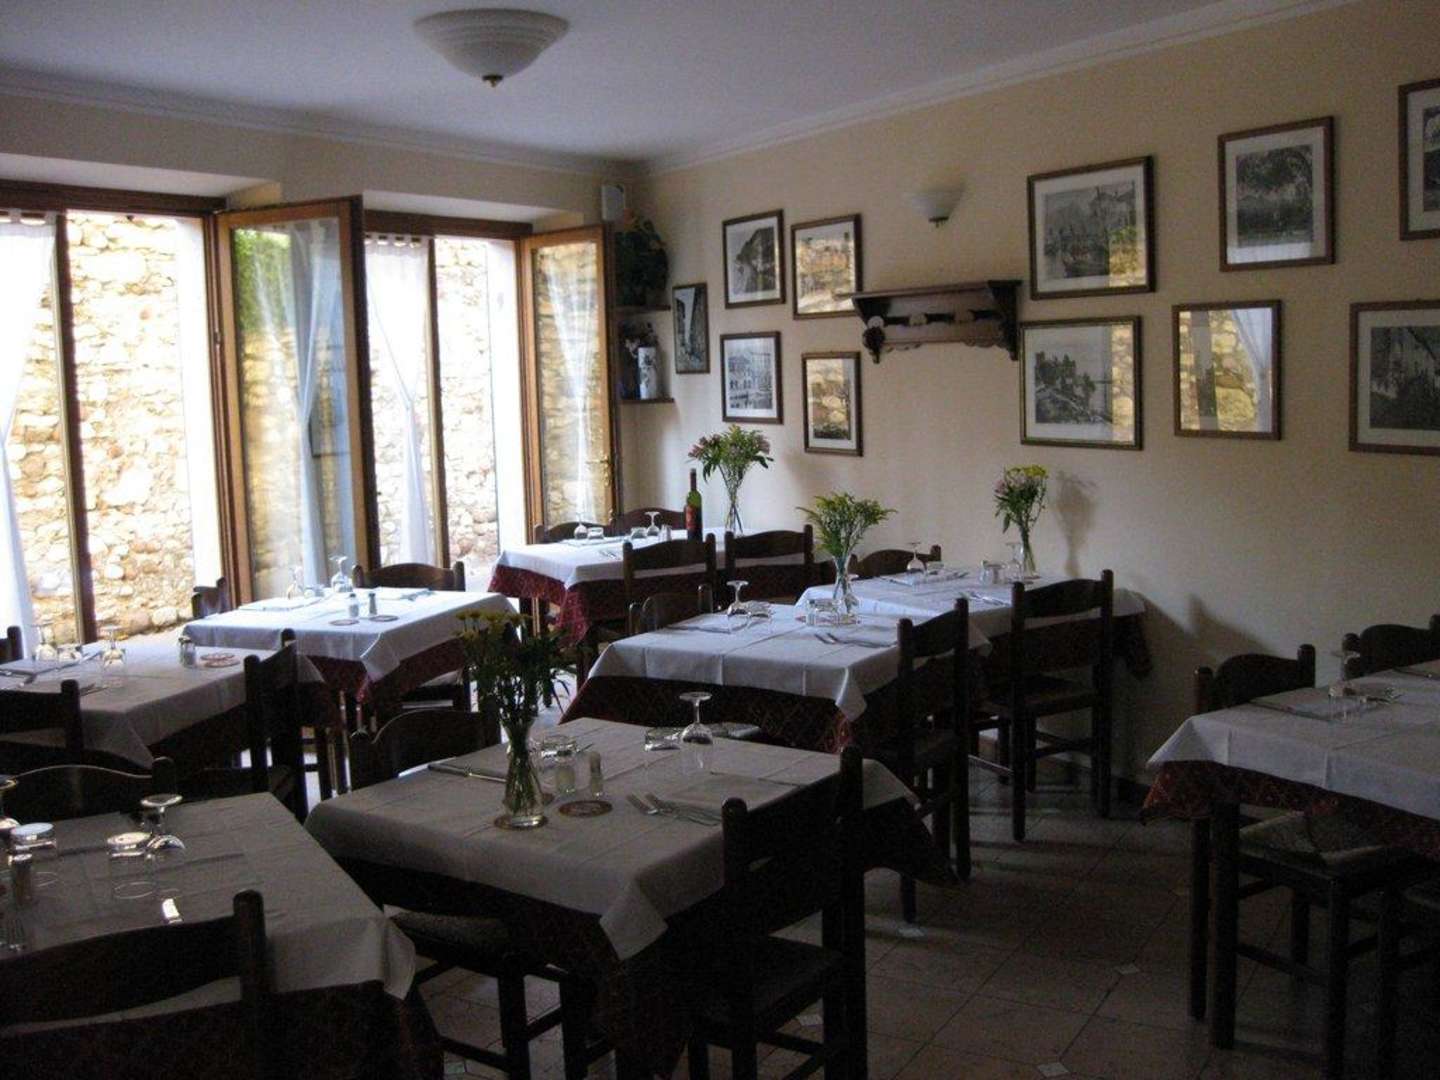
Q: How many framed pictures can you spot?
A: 11